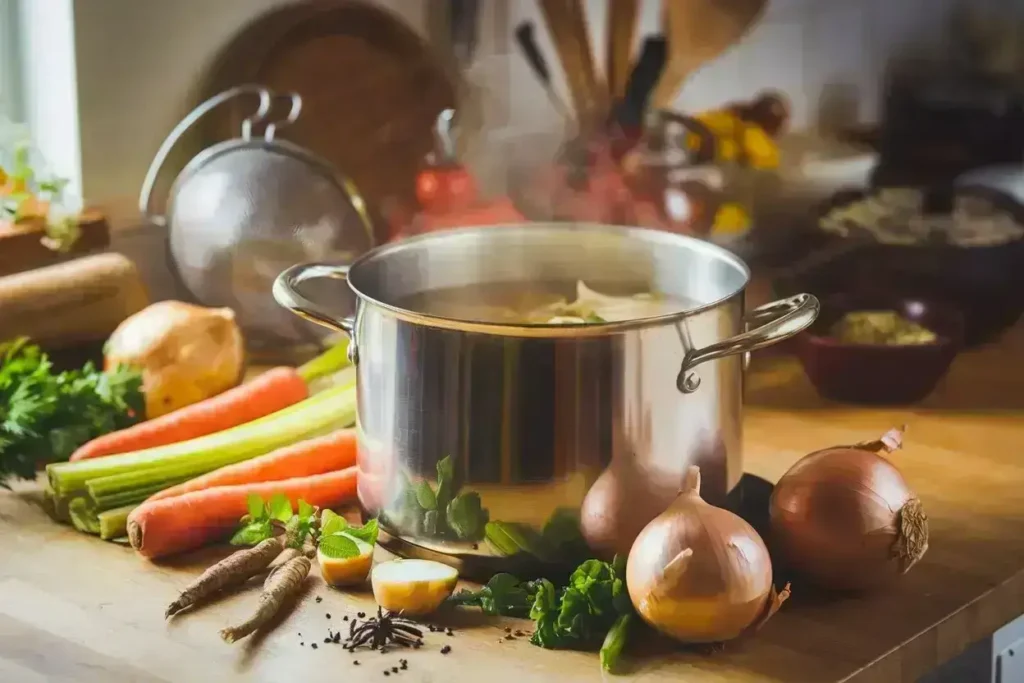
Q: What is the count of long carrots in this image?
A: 3